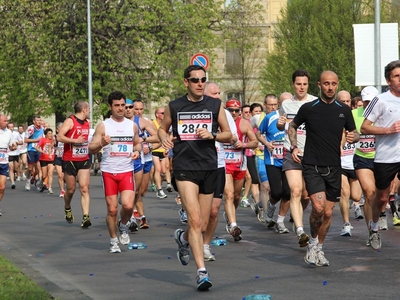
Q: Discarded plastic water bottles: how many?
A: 3